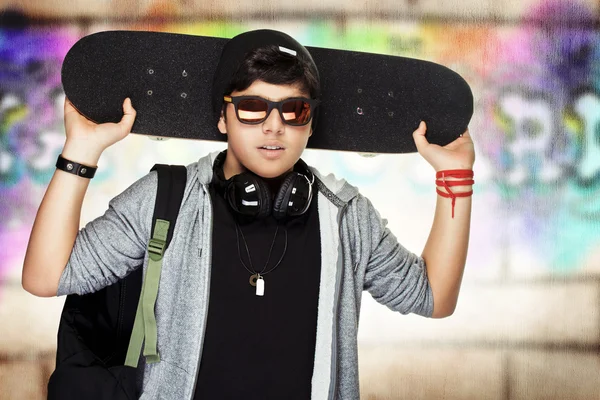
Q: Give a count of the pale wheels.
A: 2